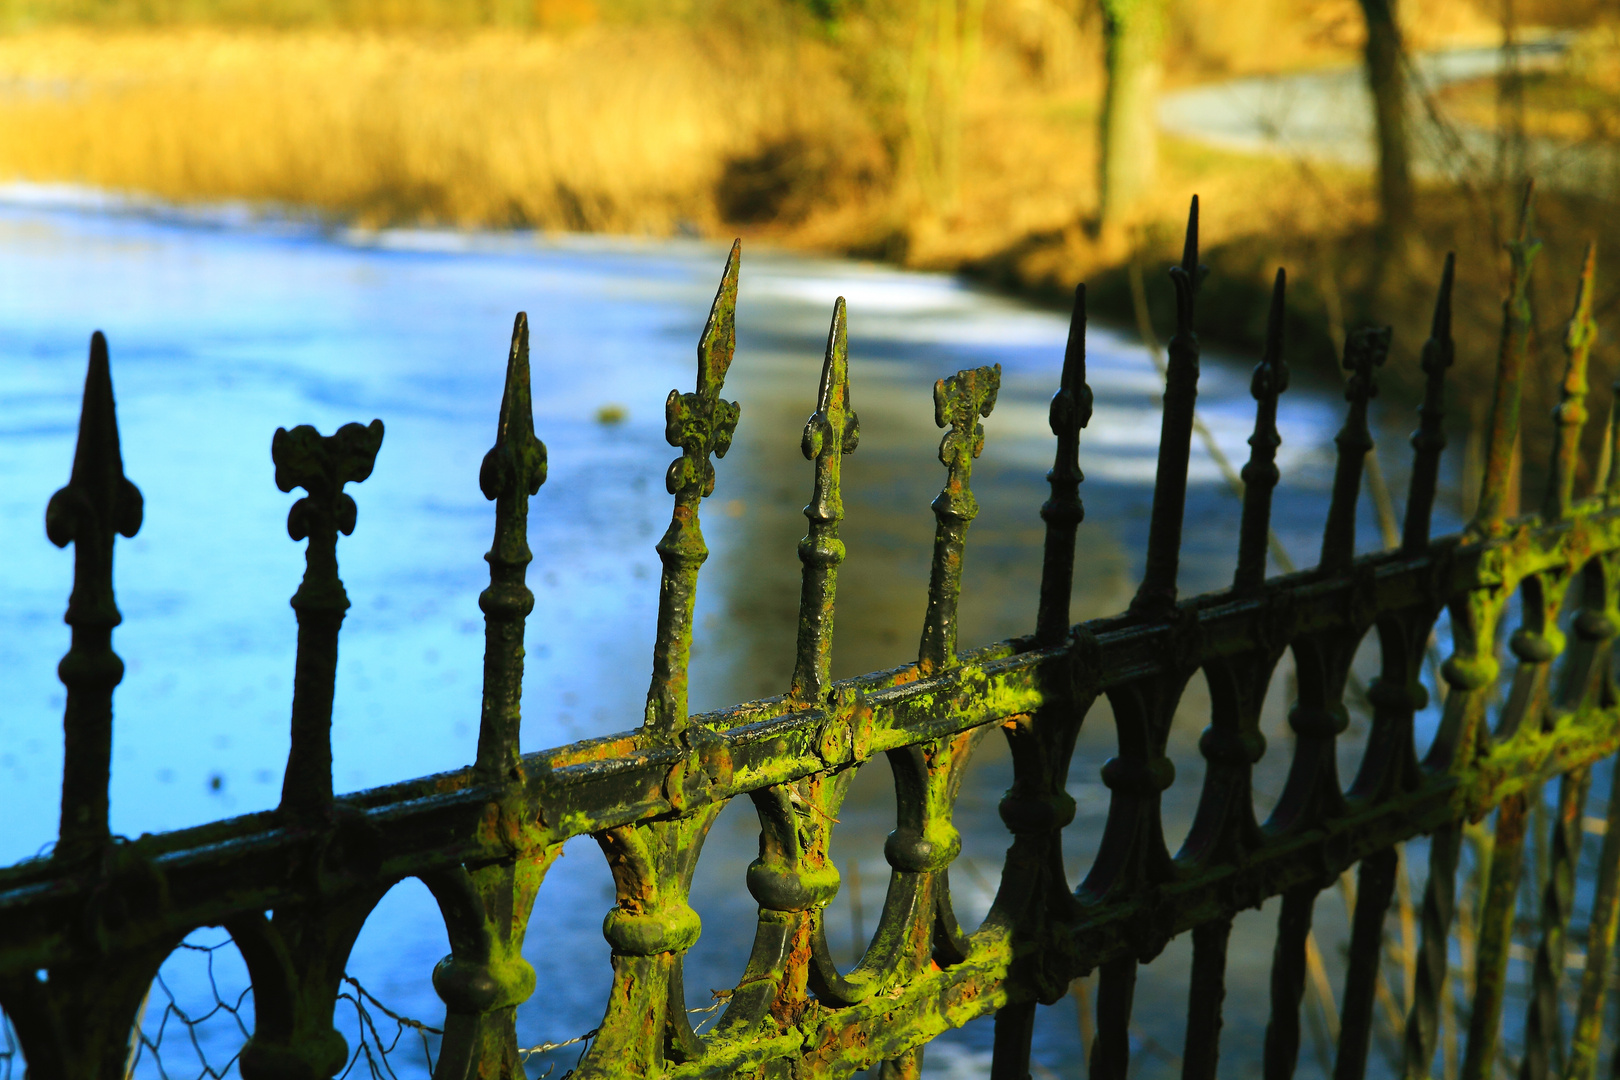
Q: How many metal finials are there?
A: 13